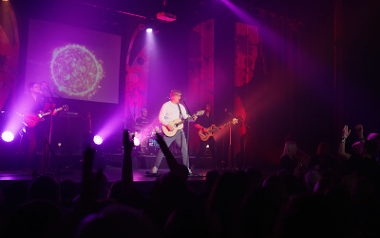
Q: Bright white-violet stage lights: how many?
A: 4